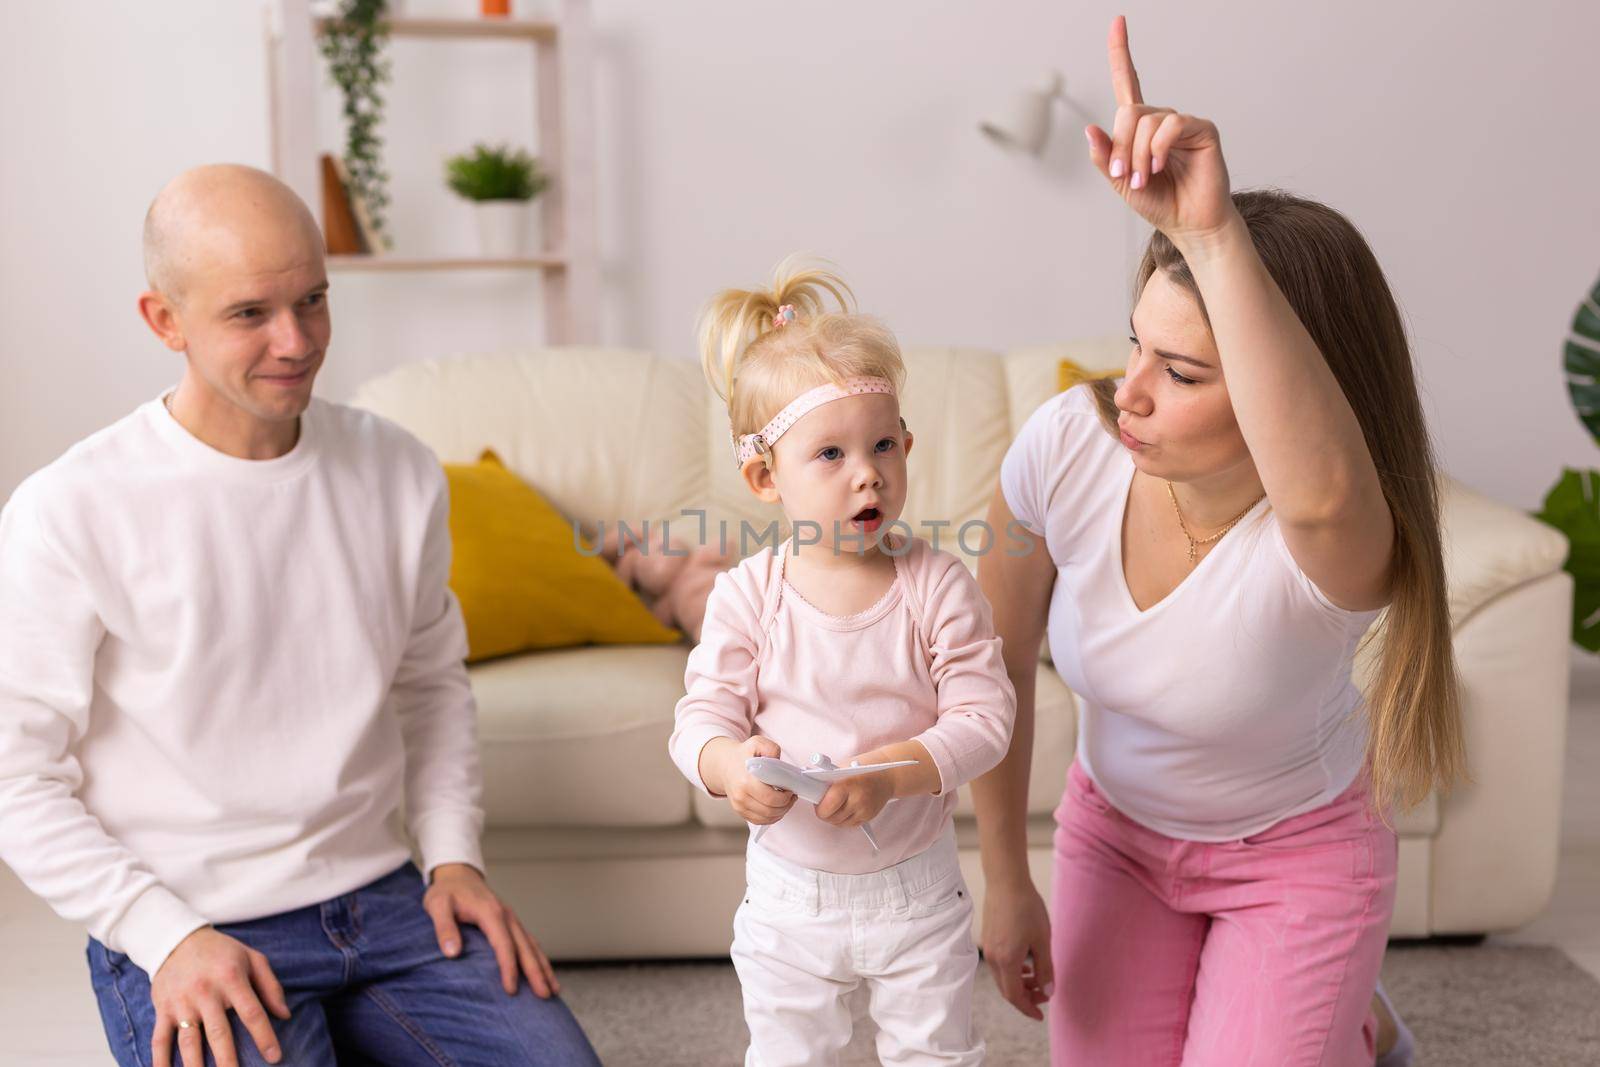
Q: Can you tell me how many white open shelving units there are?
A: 1